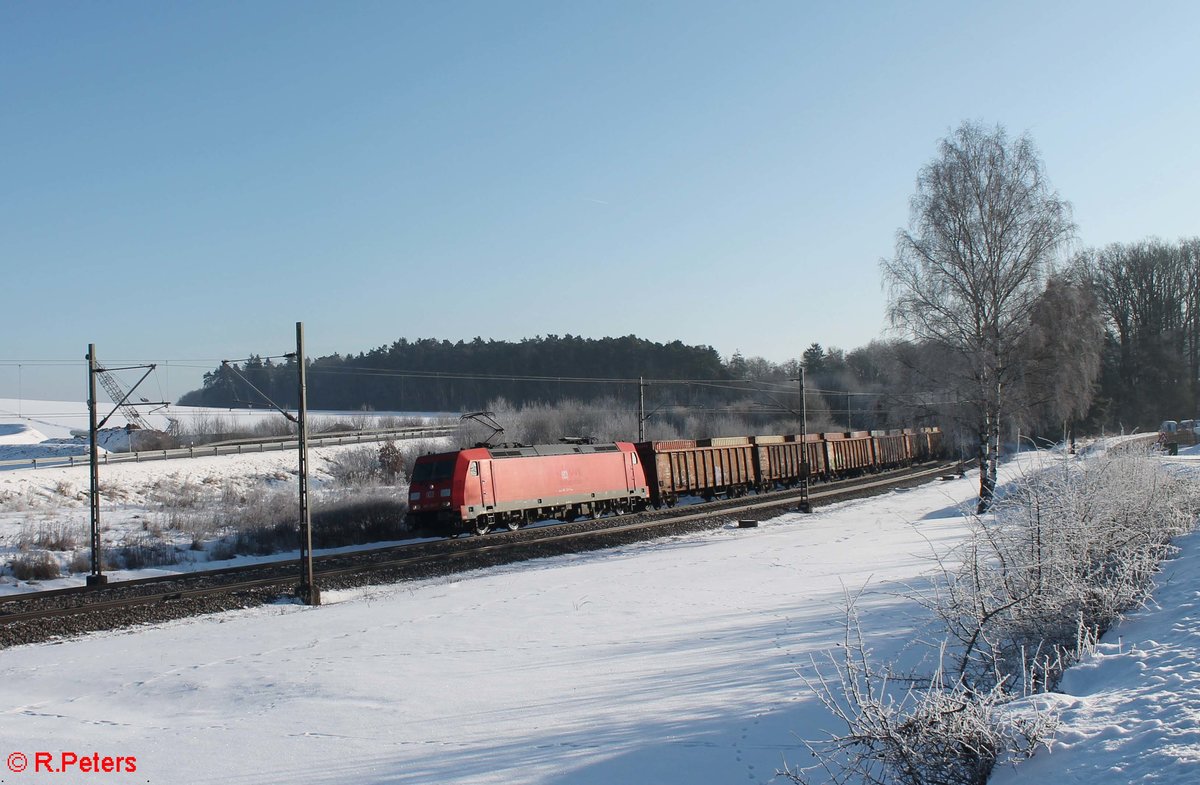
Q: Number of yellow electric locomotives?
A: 0